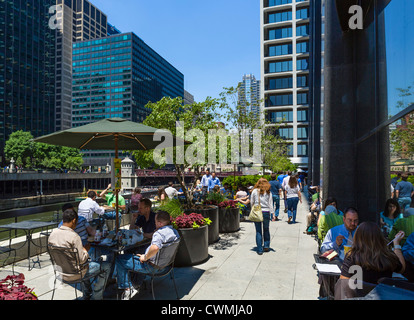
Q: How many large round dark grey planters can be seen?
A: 3